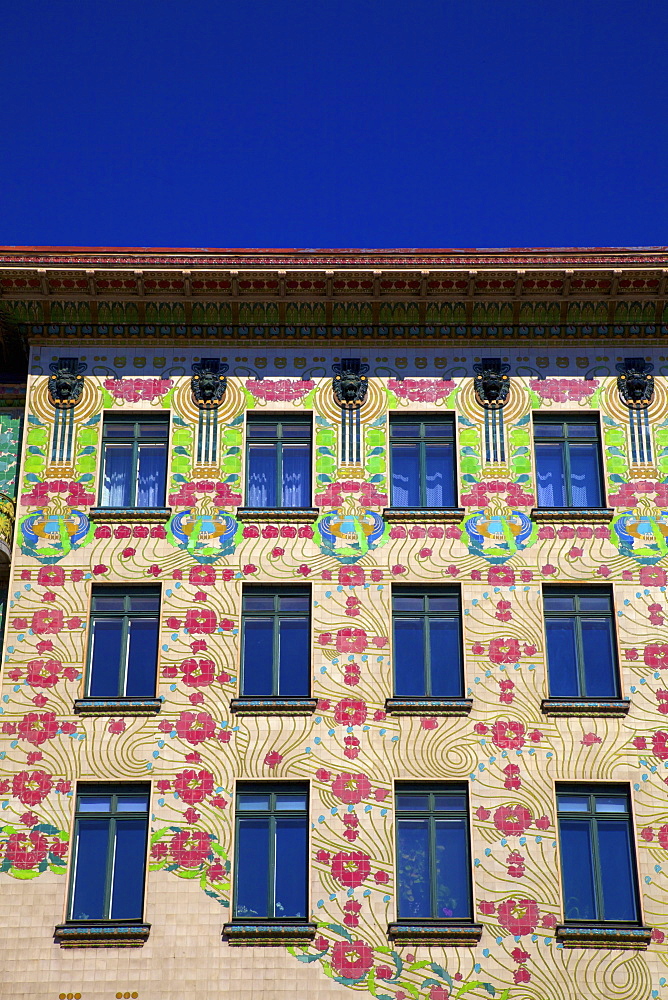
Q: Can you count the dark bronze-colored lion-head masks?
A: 5